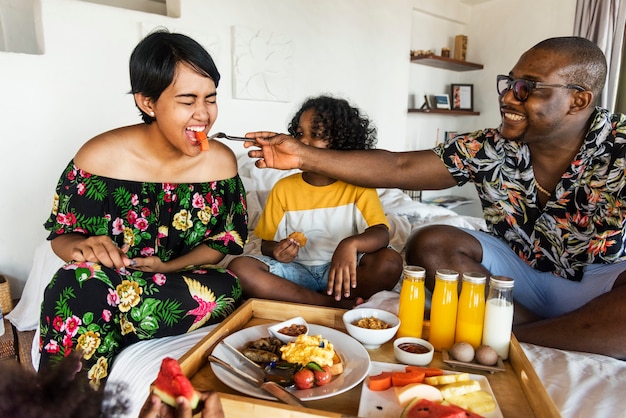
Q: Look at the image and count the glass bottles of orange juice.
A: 3